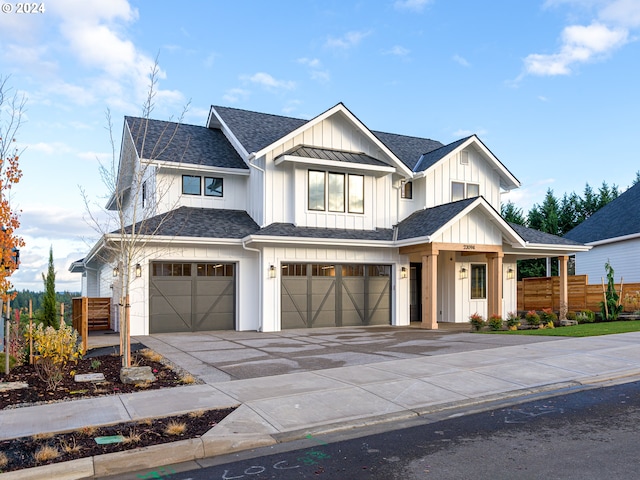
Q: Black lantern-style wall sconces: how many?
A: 6